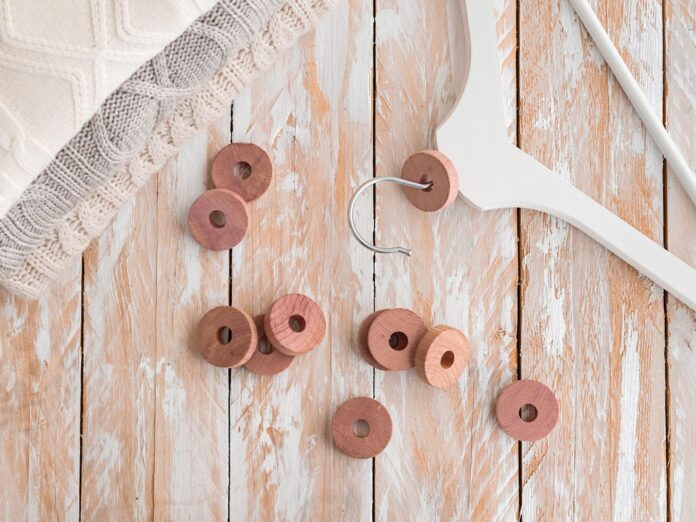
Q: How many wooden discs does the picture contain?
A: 11